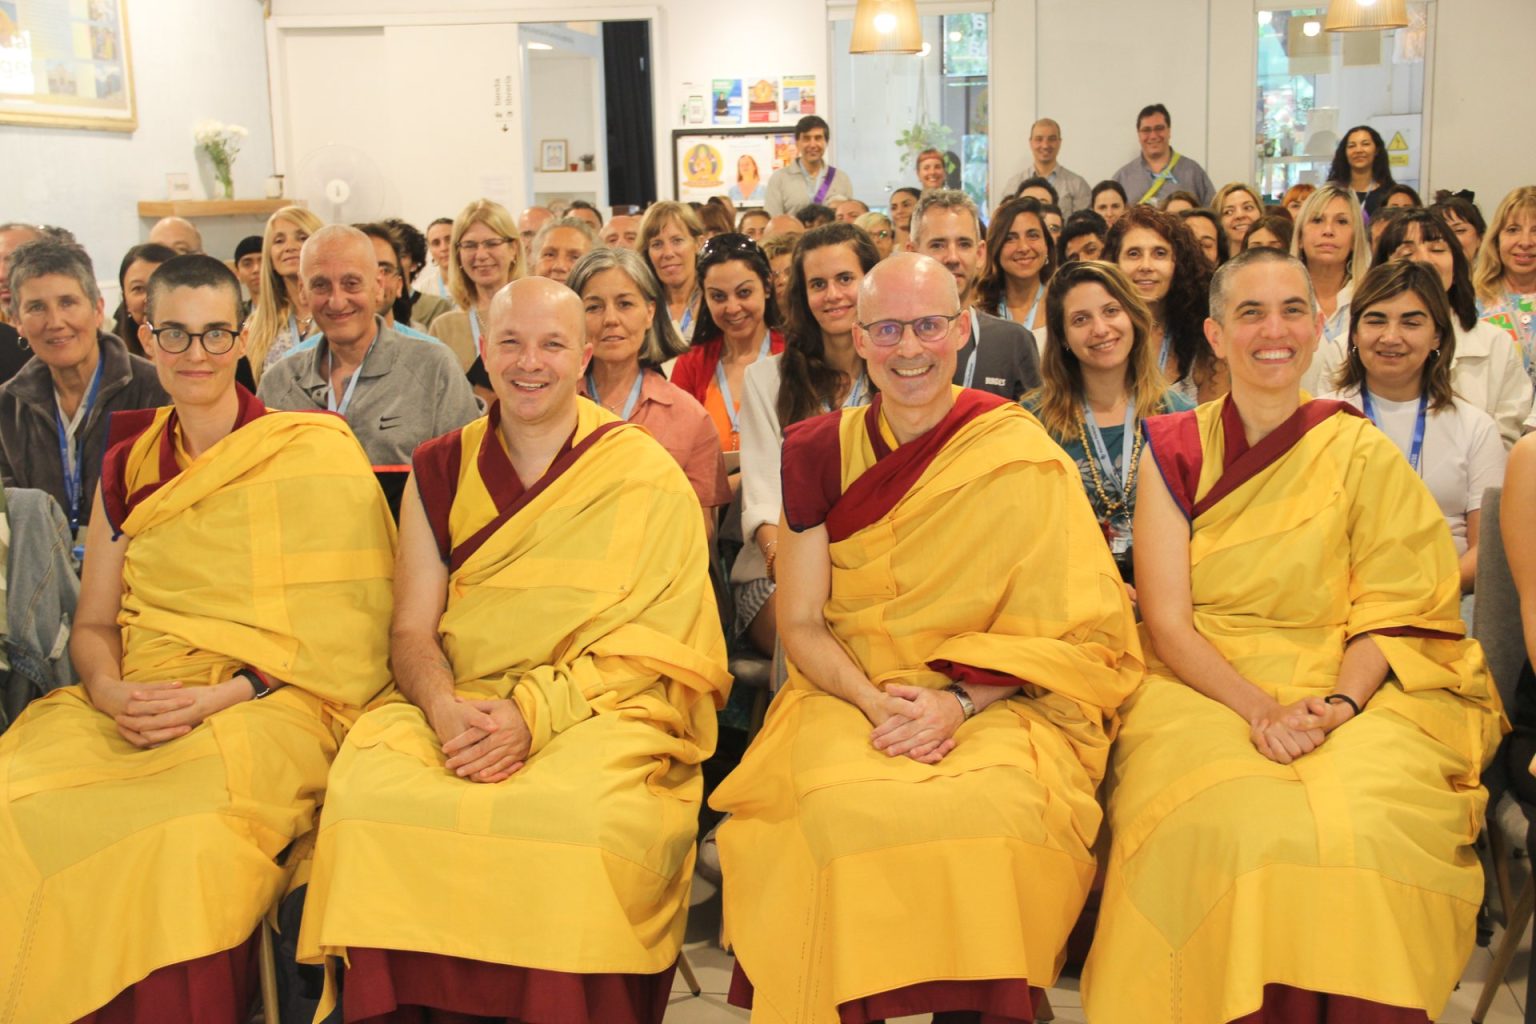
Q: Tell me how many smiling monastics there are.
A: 4